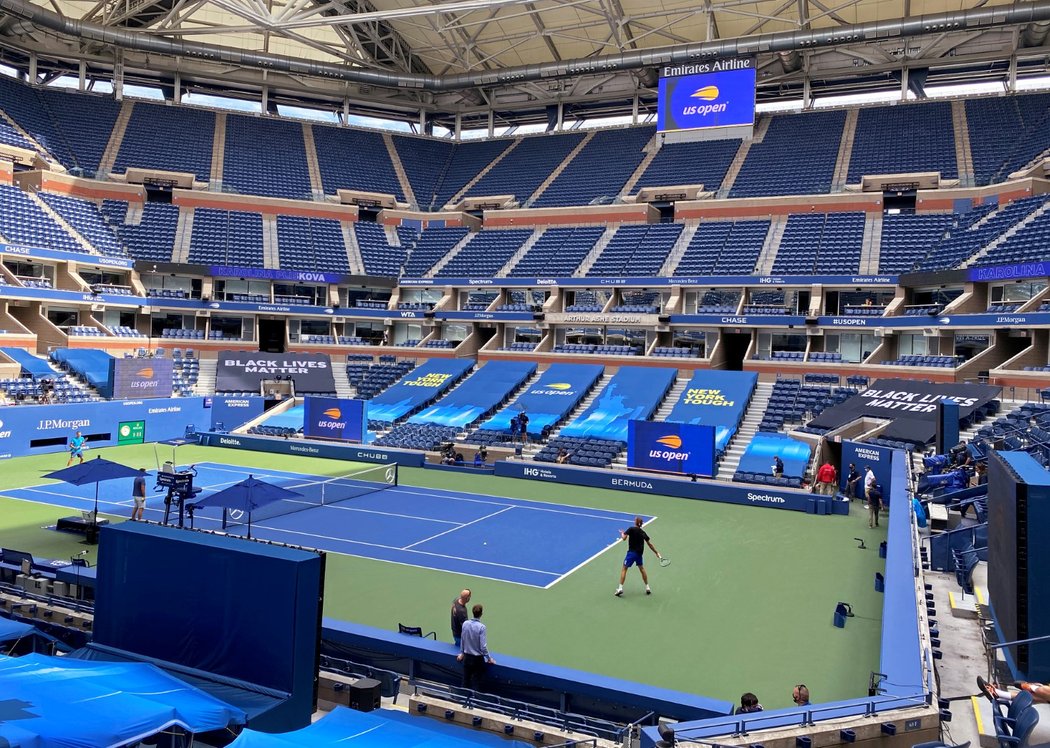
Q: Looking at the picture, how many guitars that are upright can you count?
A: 0